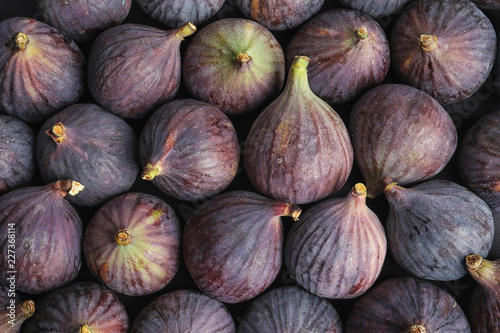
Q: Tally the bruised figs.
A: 0